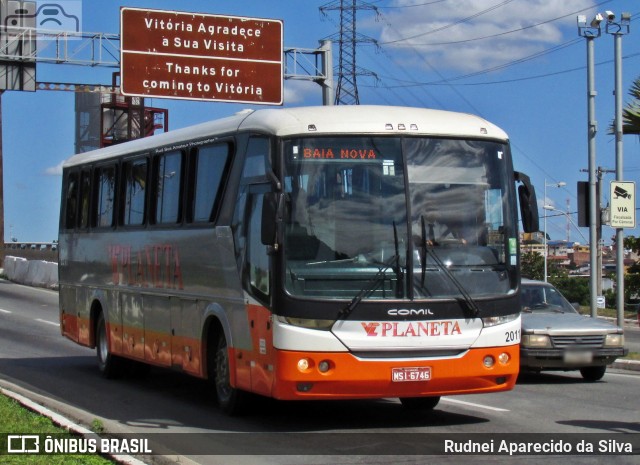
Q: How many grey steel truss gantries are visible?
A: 1